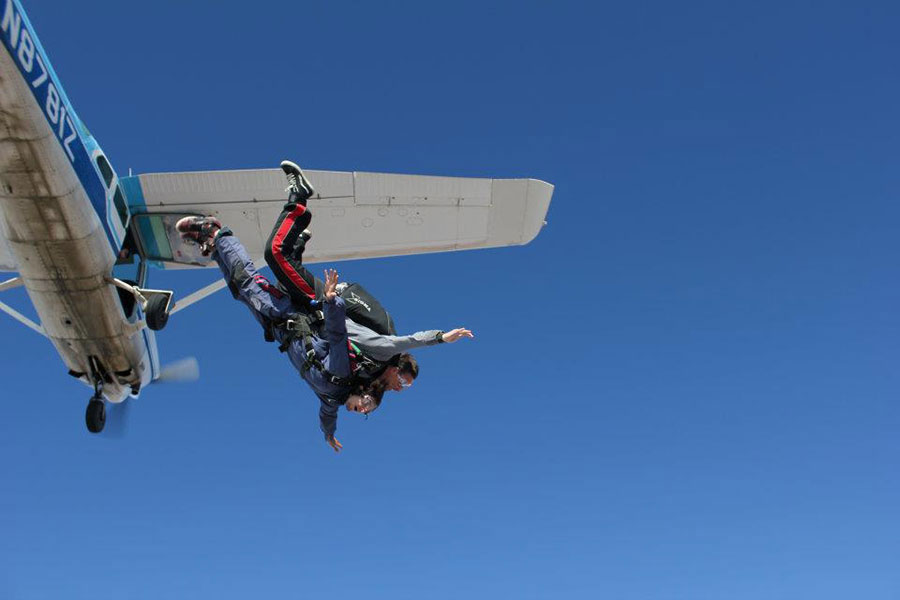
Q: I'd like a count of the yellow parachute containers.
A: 0